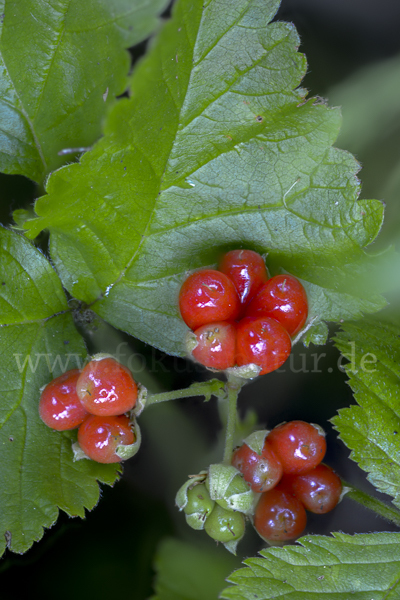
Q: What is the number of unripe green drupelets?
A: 3